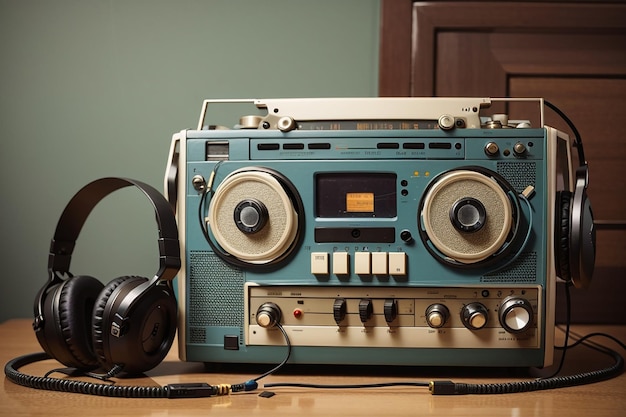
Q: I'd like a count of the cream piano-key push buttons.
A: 5